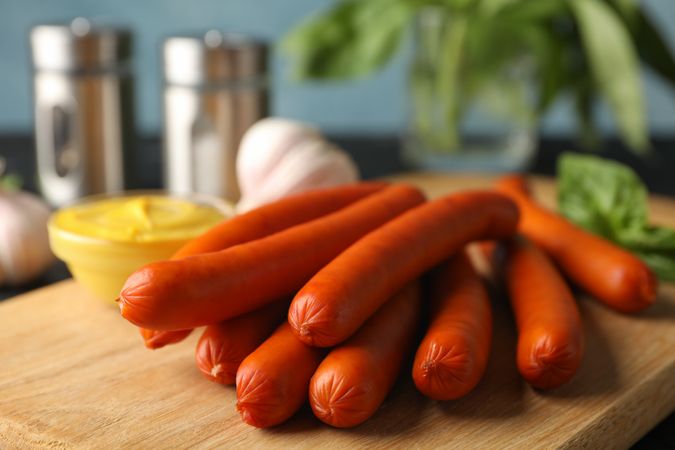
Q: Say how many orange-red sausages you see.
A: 9